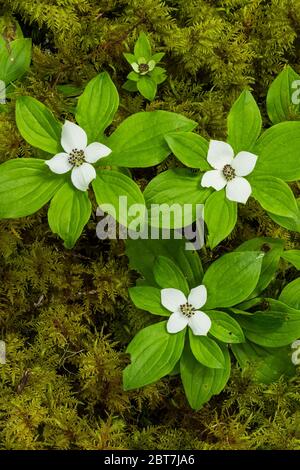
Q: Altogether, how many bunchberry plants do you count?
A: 4